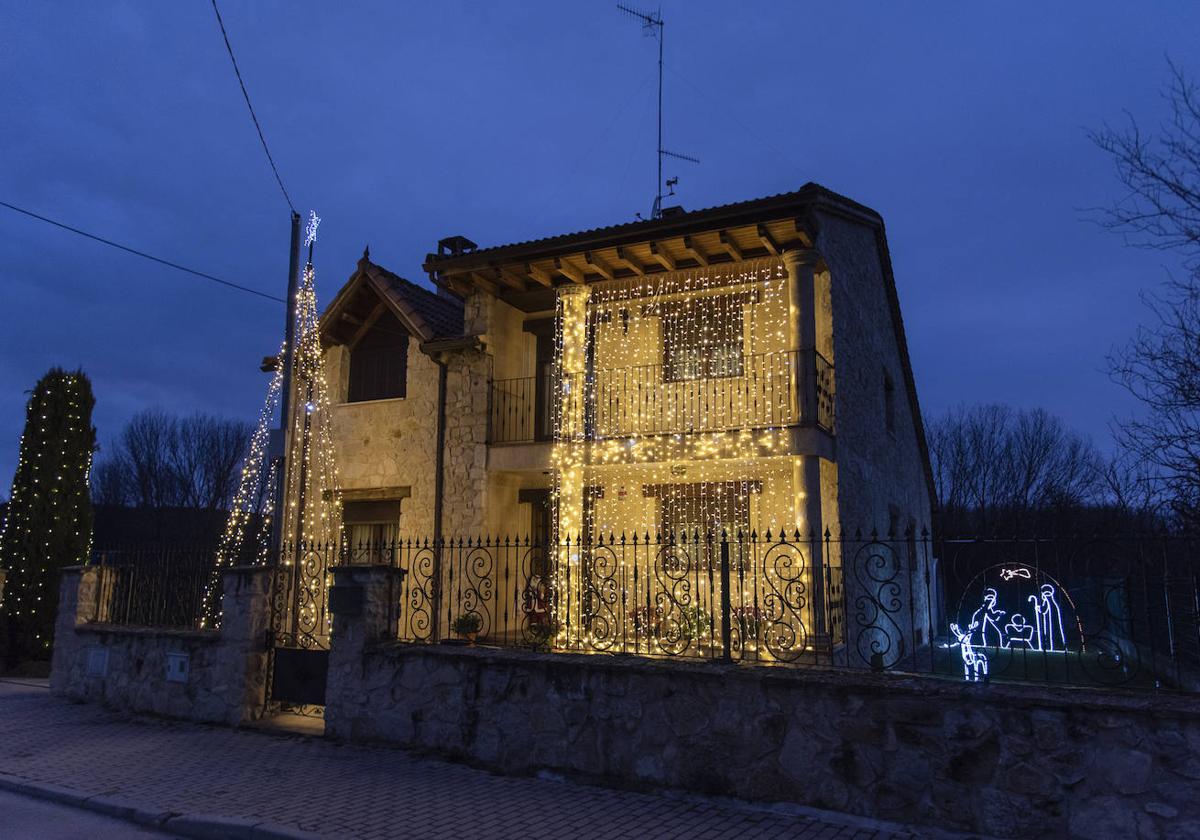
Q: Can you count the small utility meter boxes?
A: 2